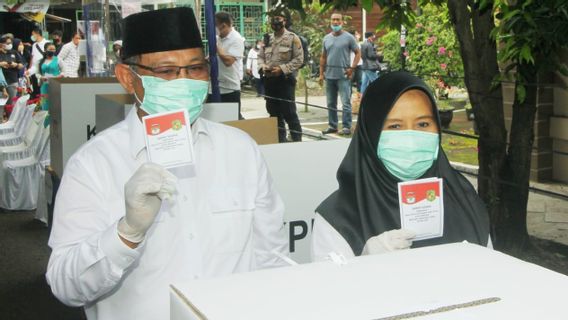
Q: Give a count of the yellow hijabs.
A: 0